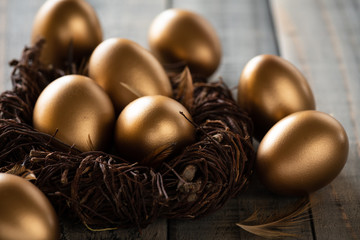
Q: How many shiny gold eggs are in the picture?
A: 8